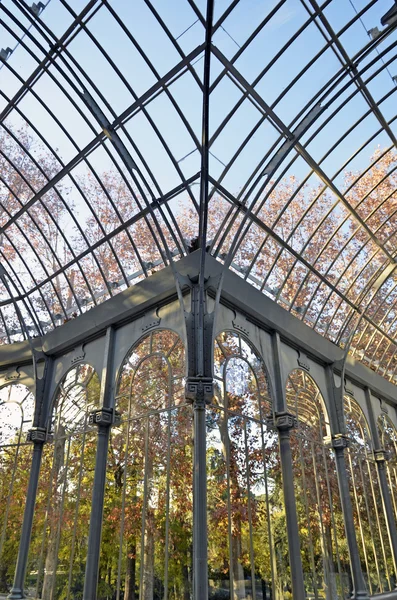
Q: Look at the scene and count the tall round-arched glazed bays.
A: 7